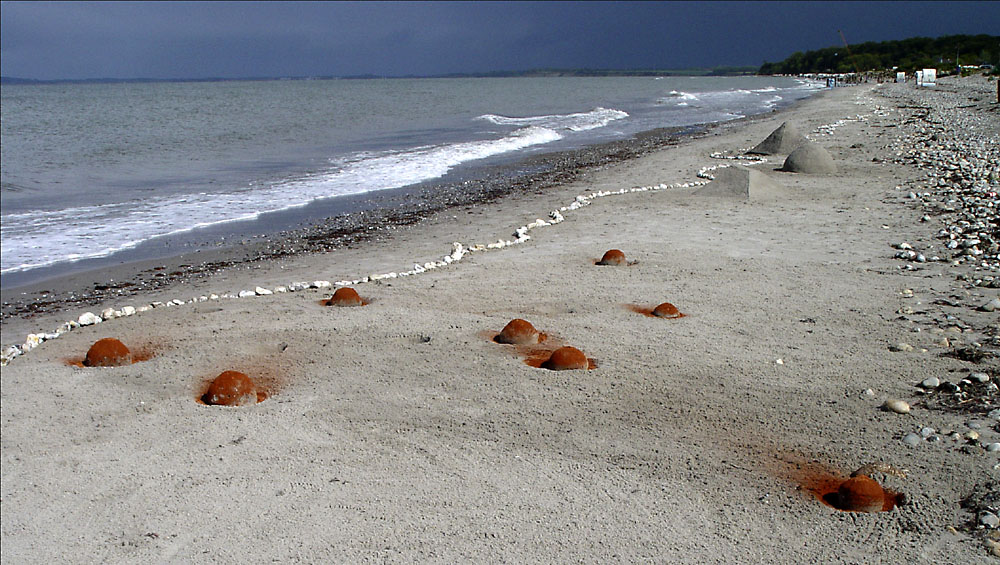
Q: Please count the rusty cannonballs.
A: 8